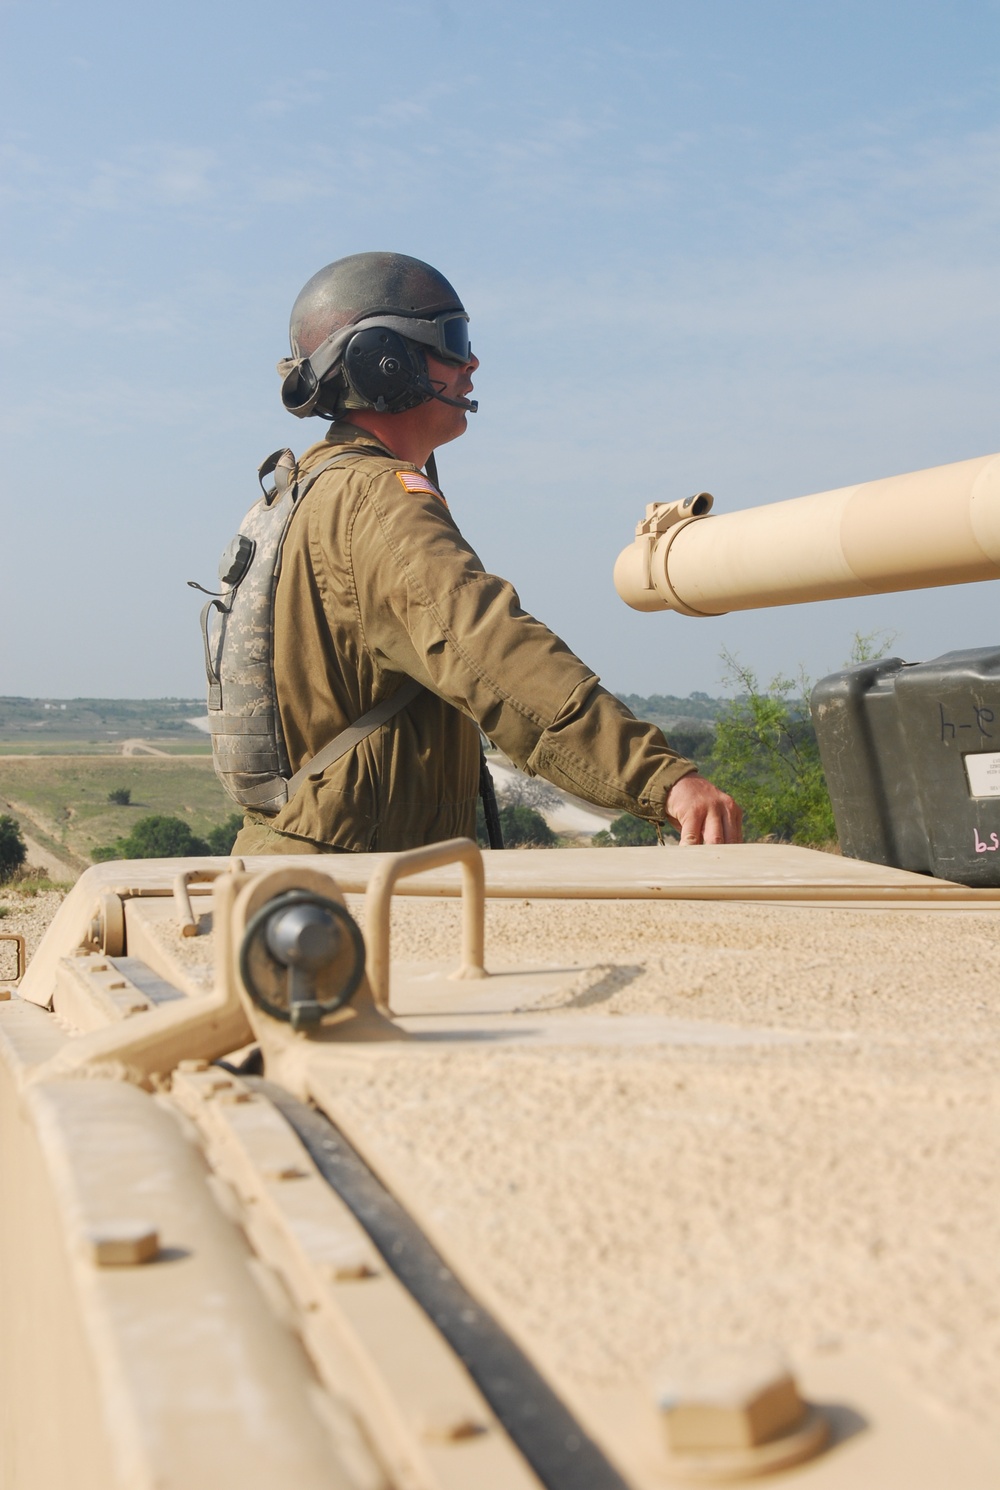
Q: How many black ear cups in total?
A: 1